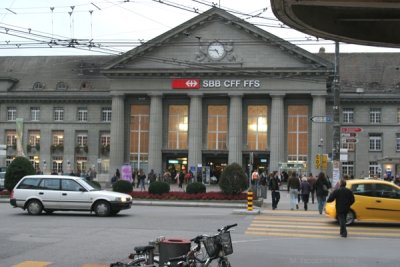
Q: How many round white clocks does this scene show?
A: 1